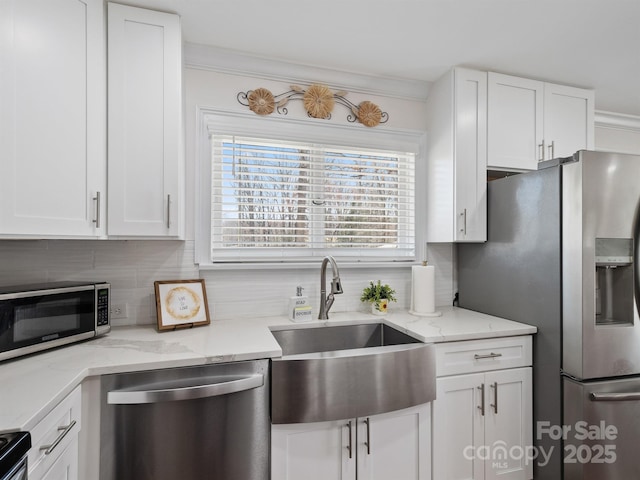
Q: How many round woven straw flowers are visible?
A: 3